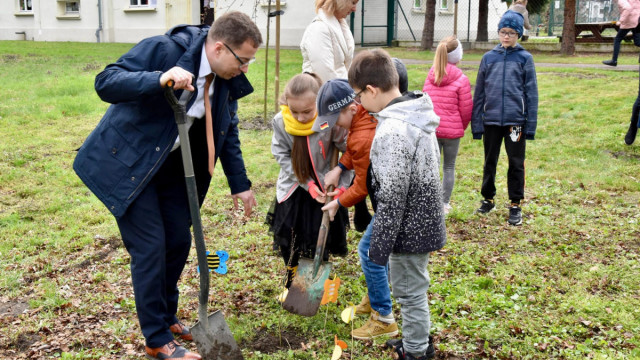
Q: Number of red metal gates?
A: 0